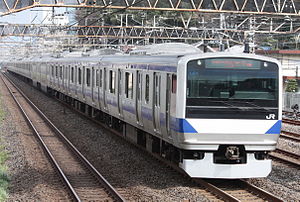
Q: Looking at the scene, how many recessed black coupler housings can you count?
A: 1